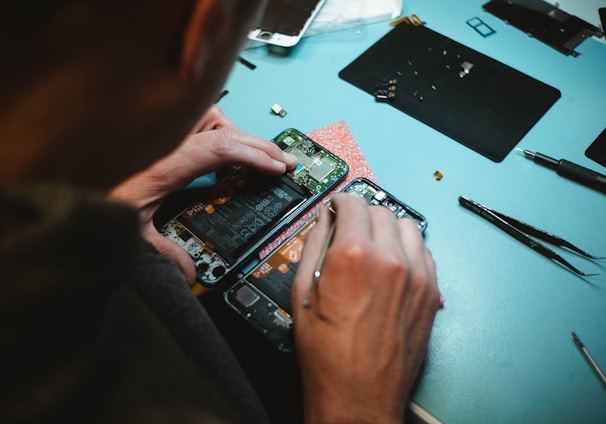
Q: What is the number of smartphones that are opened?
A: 2